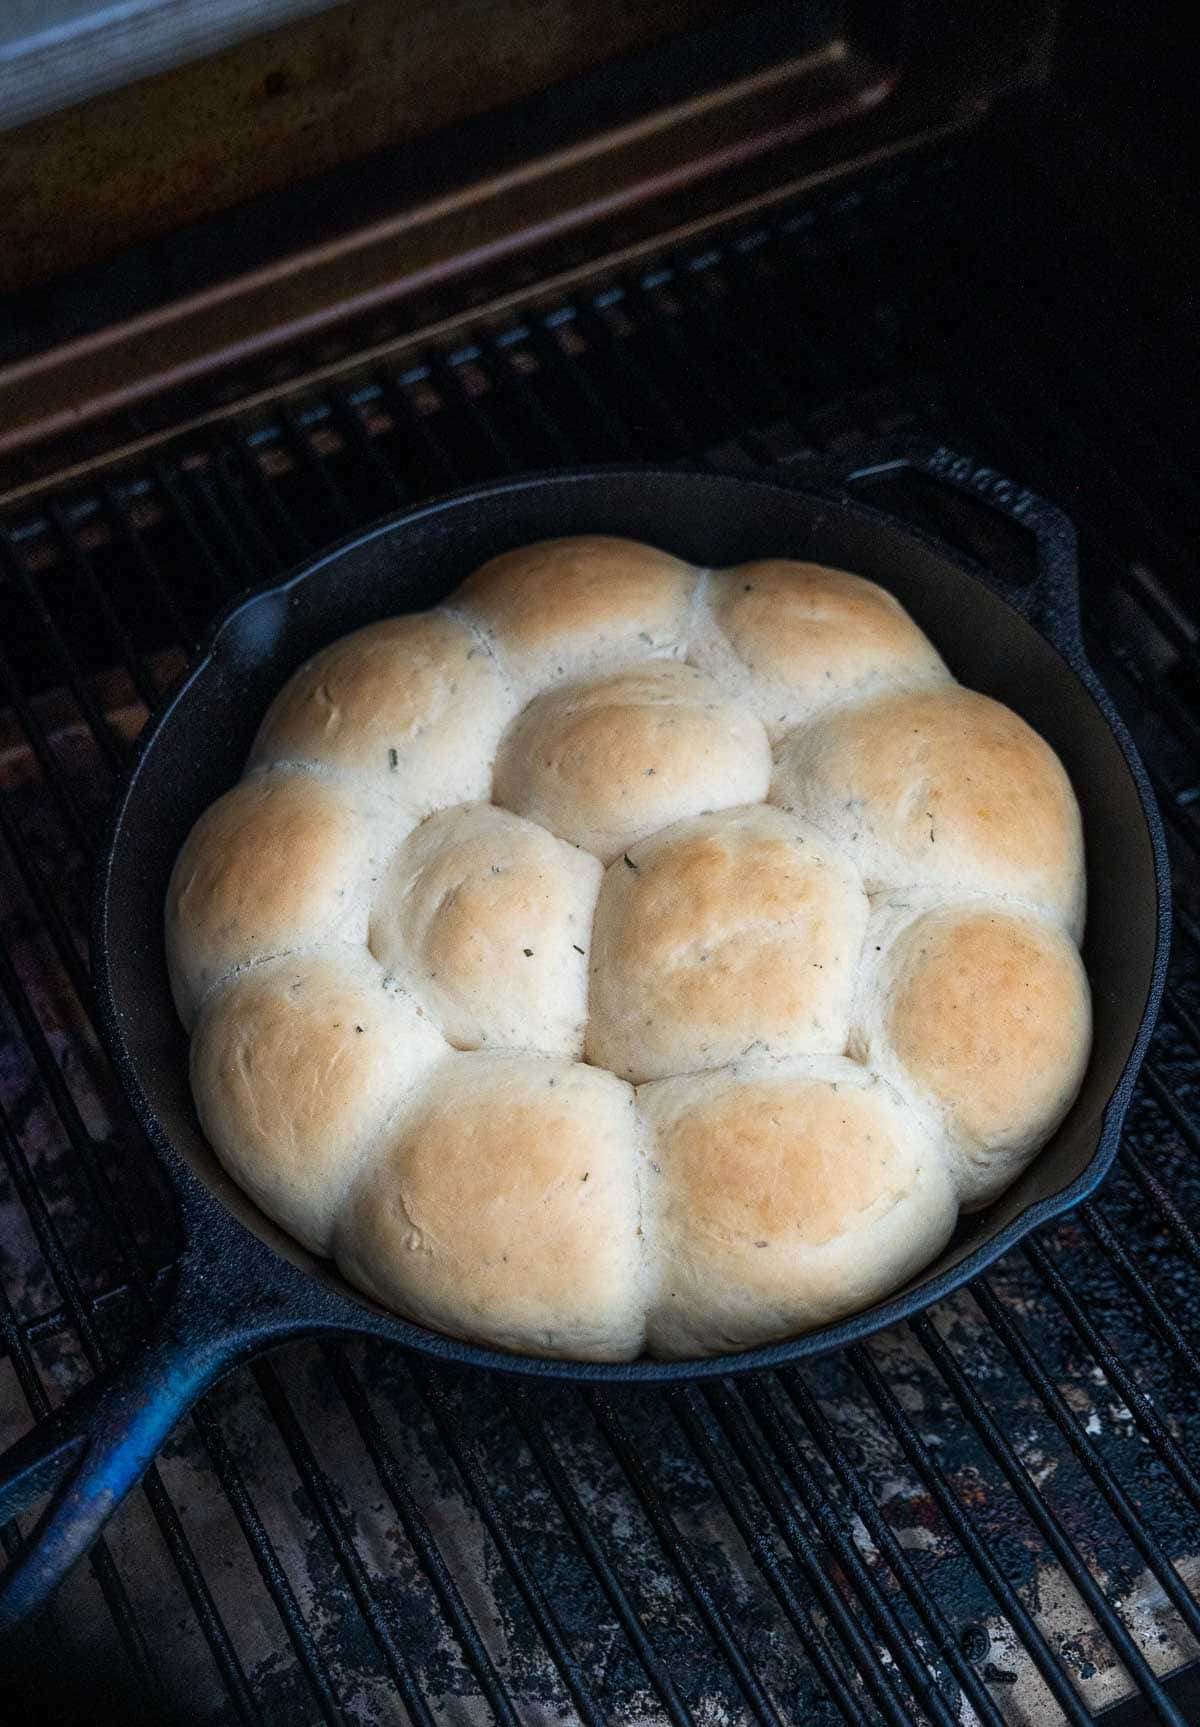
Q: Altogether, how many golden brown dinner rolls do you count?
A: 12